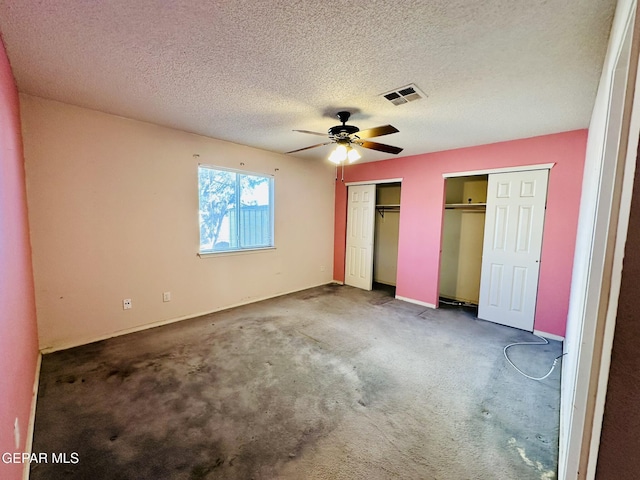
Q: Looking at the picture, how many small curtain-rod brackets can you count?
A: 3